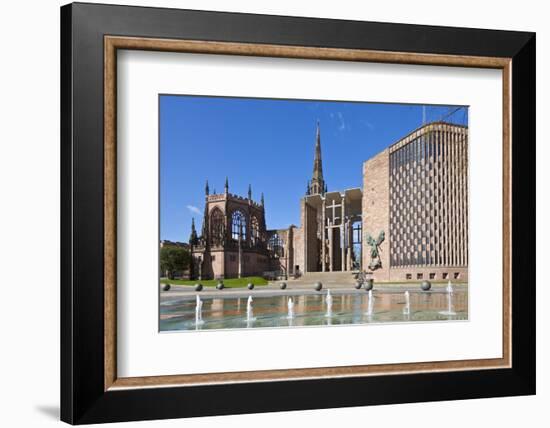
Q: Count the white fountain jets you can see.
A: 7